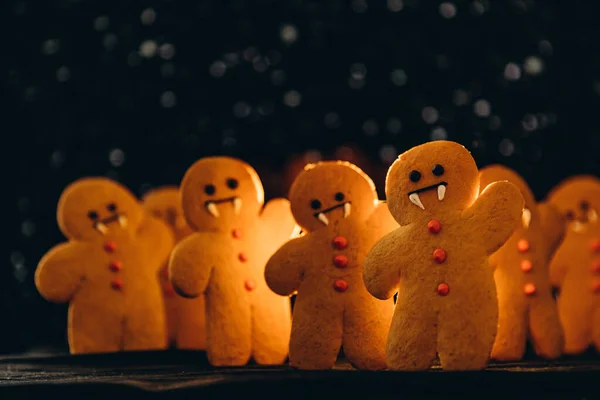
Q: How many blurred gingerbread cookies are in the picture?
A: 4